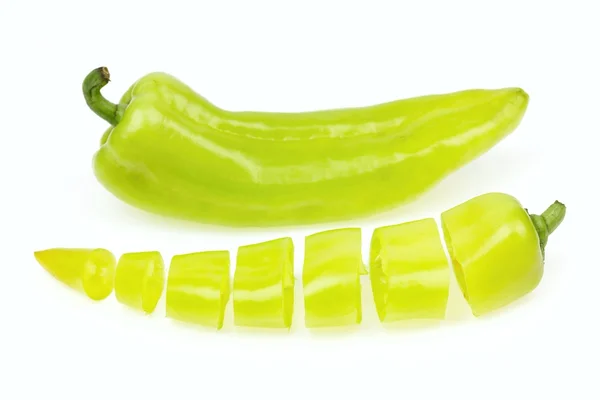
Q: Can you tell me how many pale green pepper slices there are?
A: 7